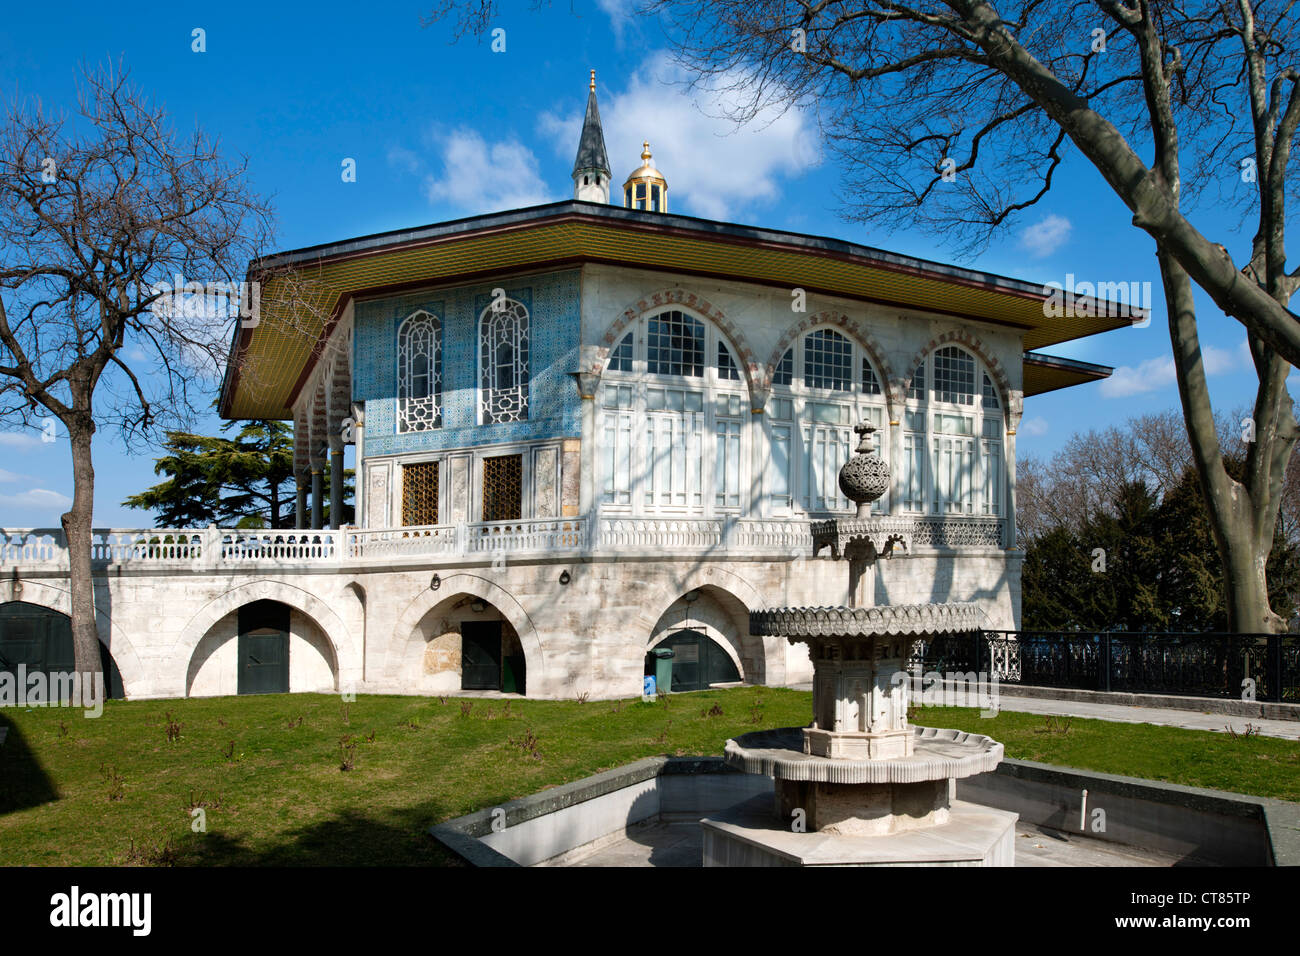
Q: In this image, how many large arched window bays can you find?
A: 3